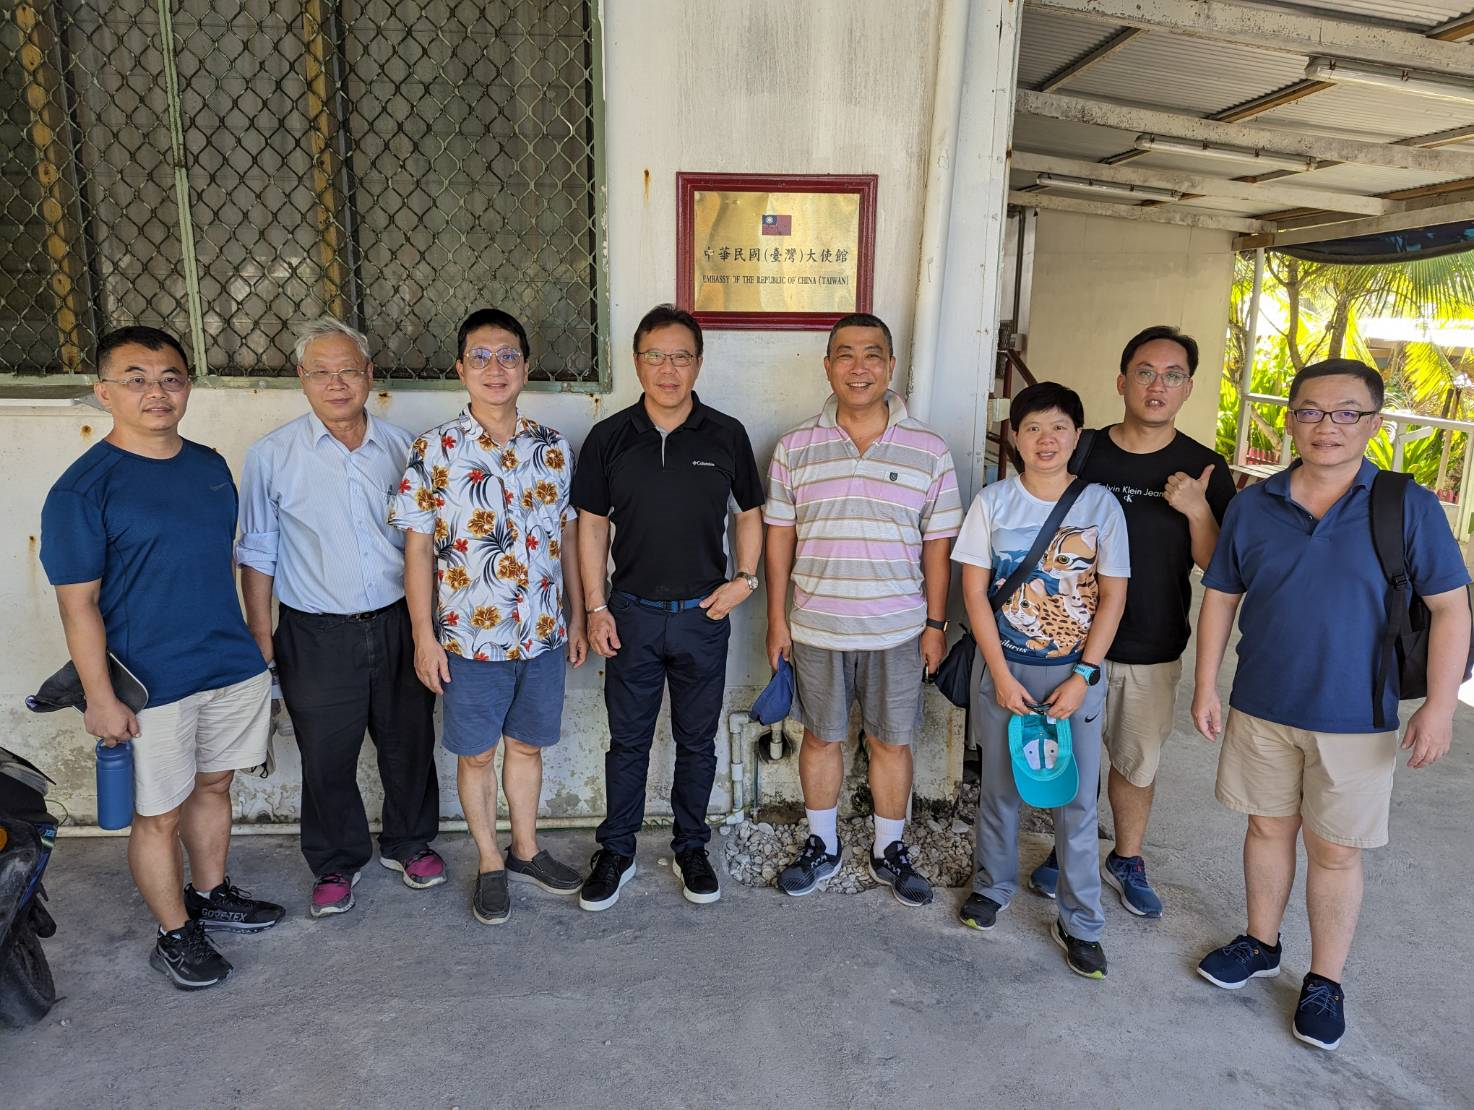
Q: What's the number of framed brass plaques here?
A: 1